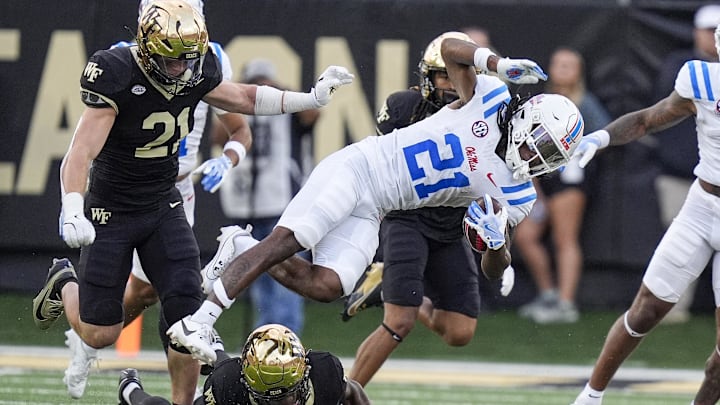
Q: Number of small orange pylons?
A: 1